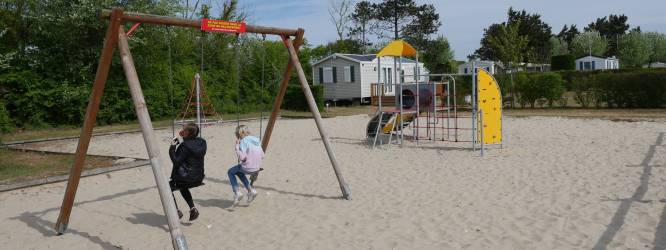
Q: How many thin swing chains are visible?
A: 4